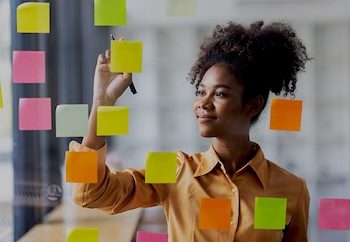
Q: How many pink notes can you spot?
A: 4